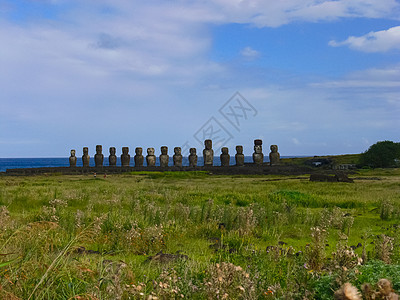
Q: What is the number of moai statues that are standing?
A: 15